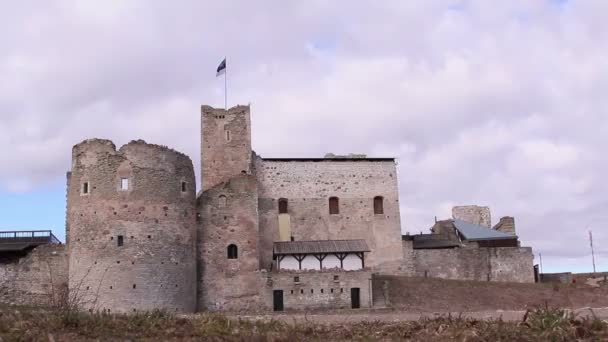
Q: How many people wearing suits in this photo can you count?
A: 0